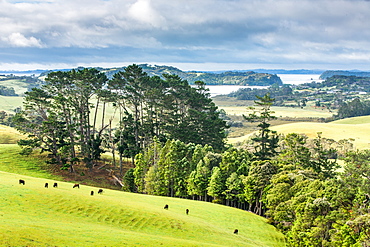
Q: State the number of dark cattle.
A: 9